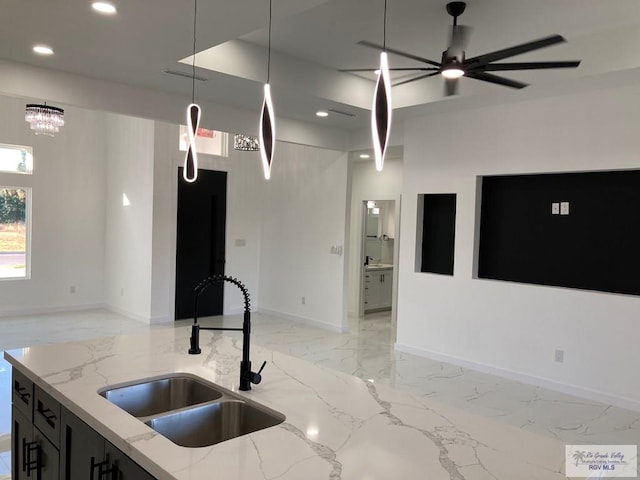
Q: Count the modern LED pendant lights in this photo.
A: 3